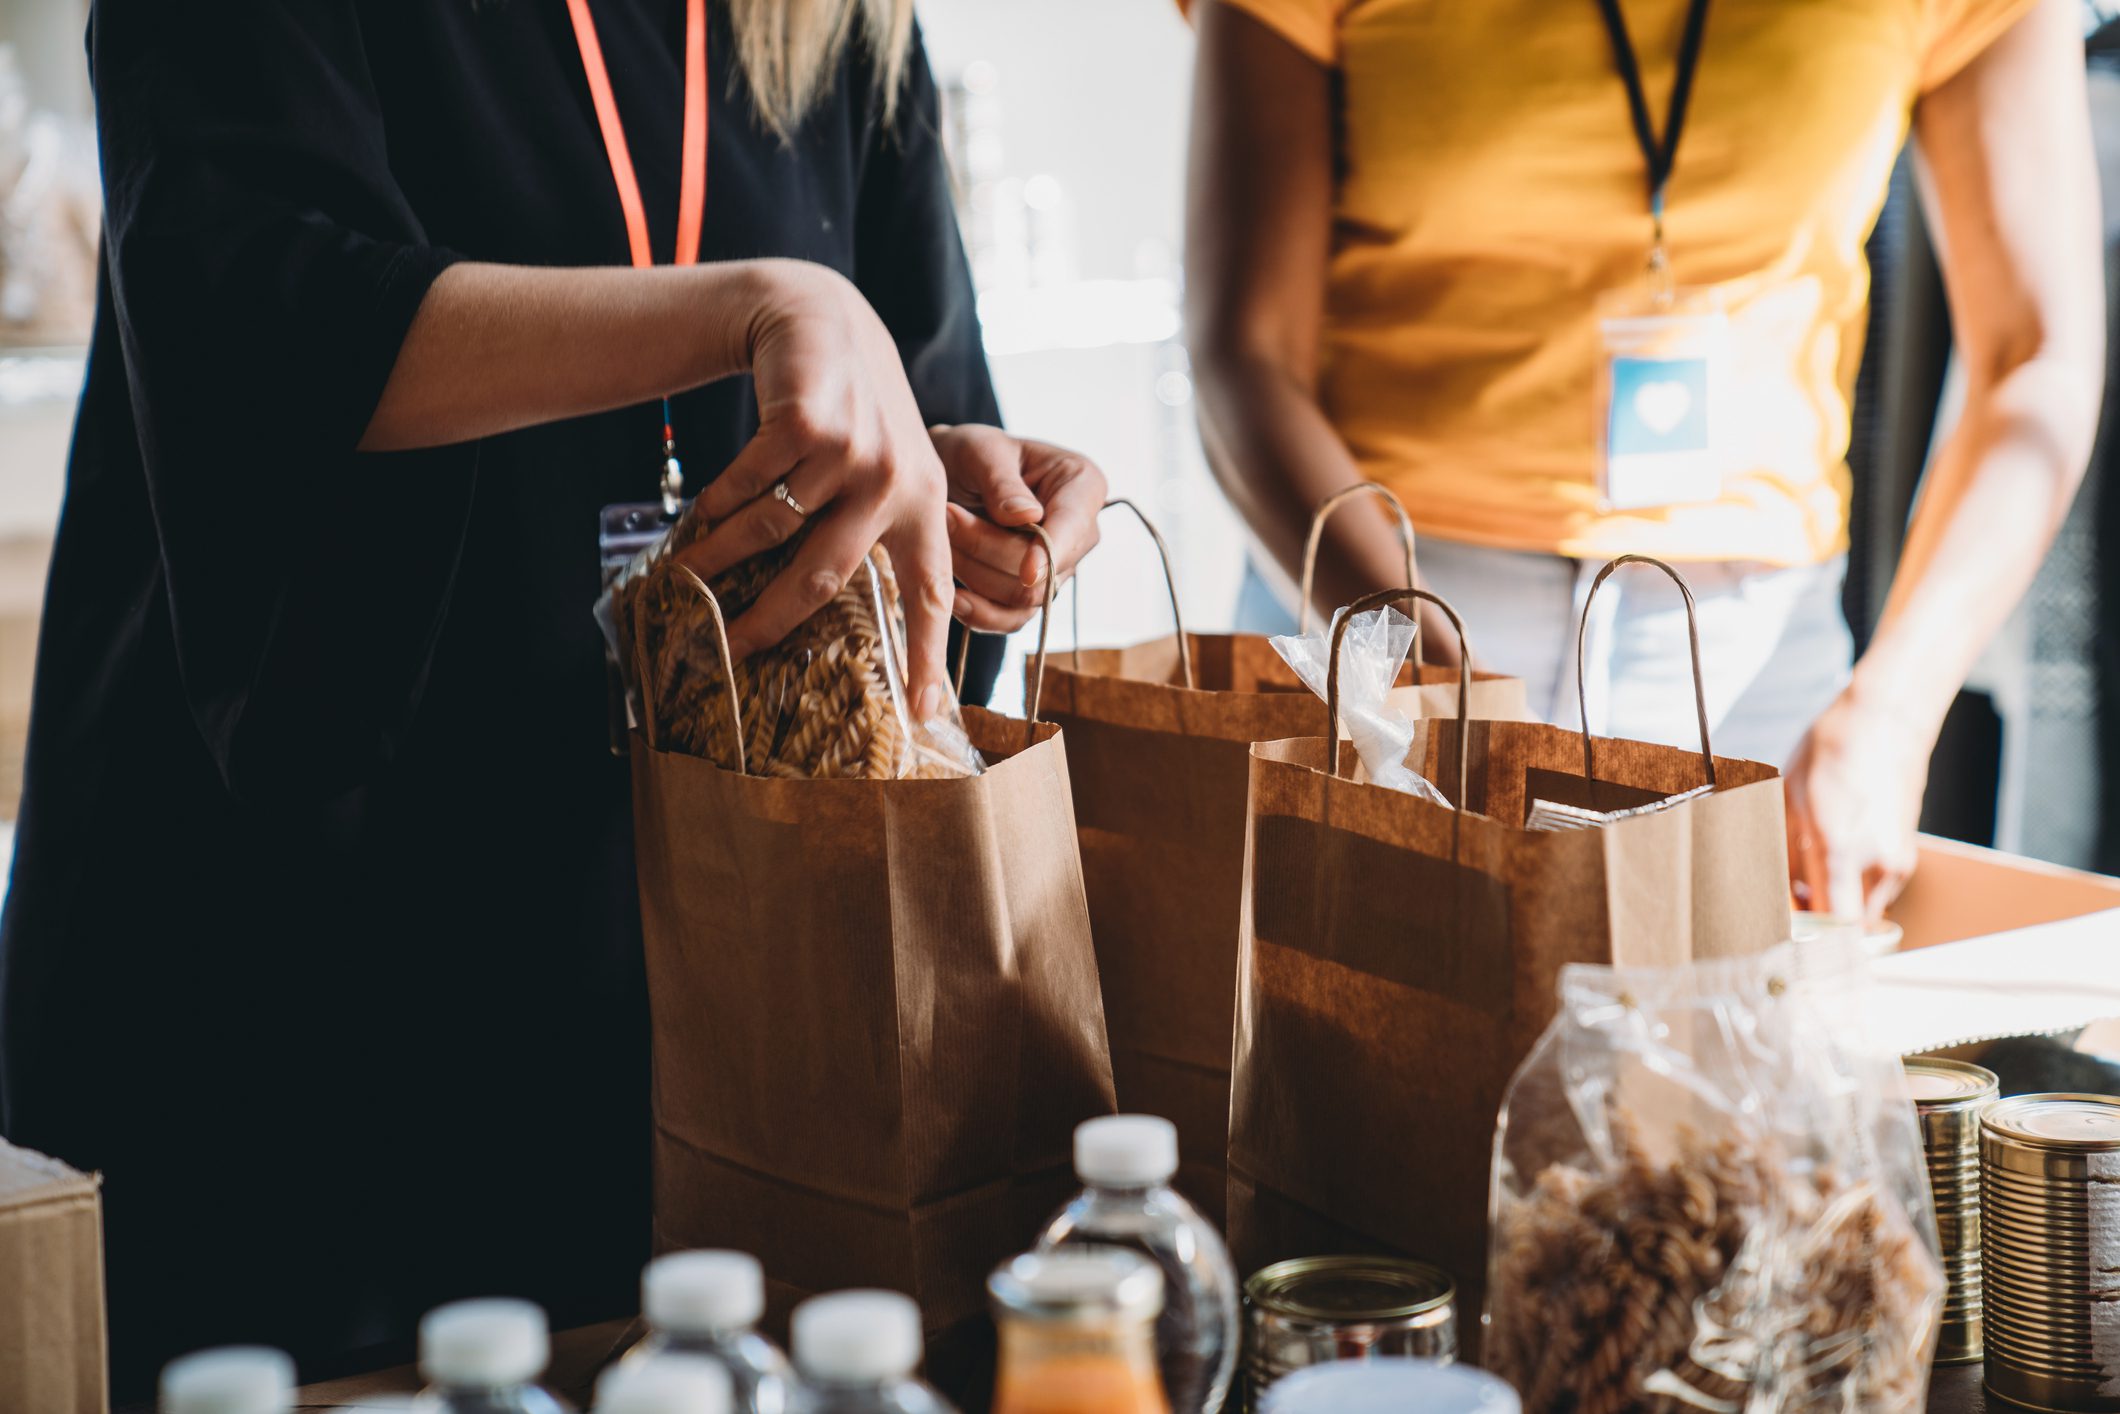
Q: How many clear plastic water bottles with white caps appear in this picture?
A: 6